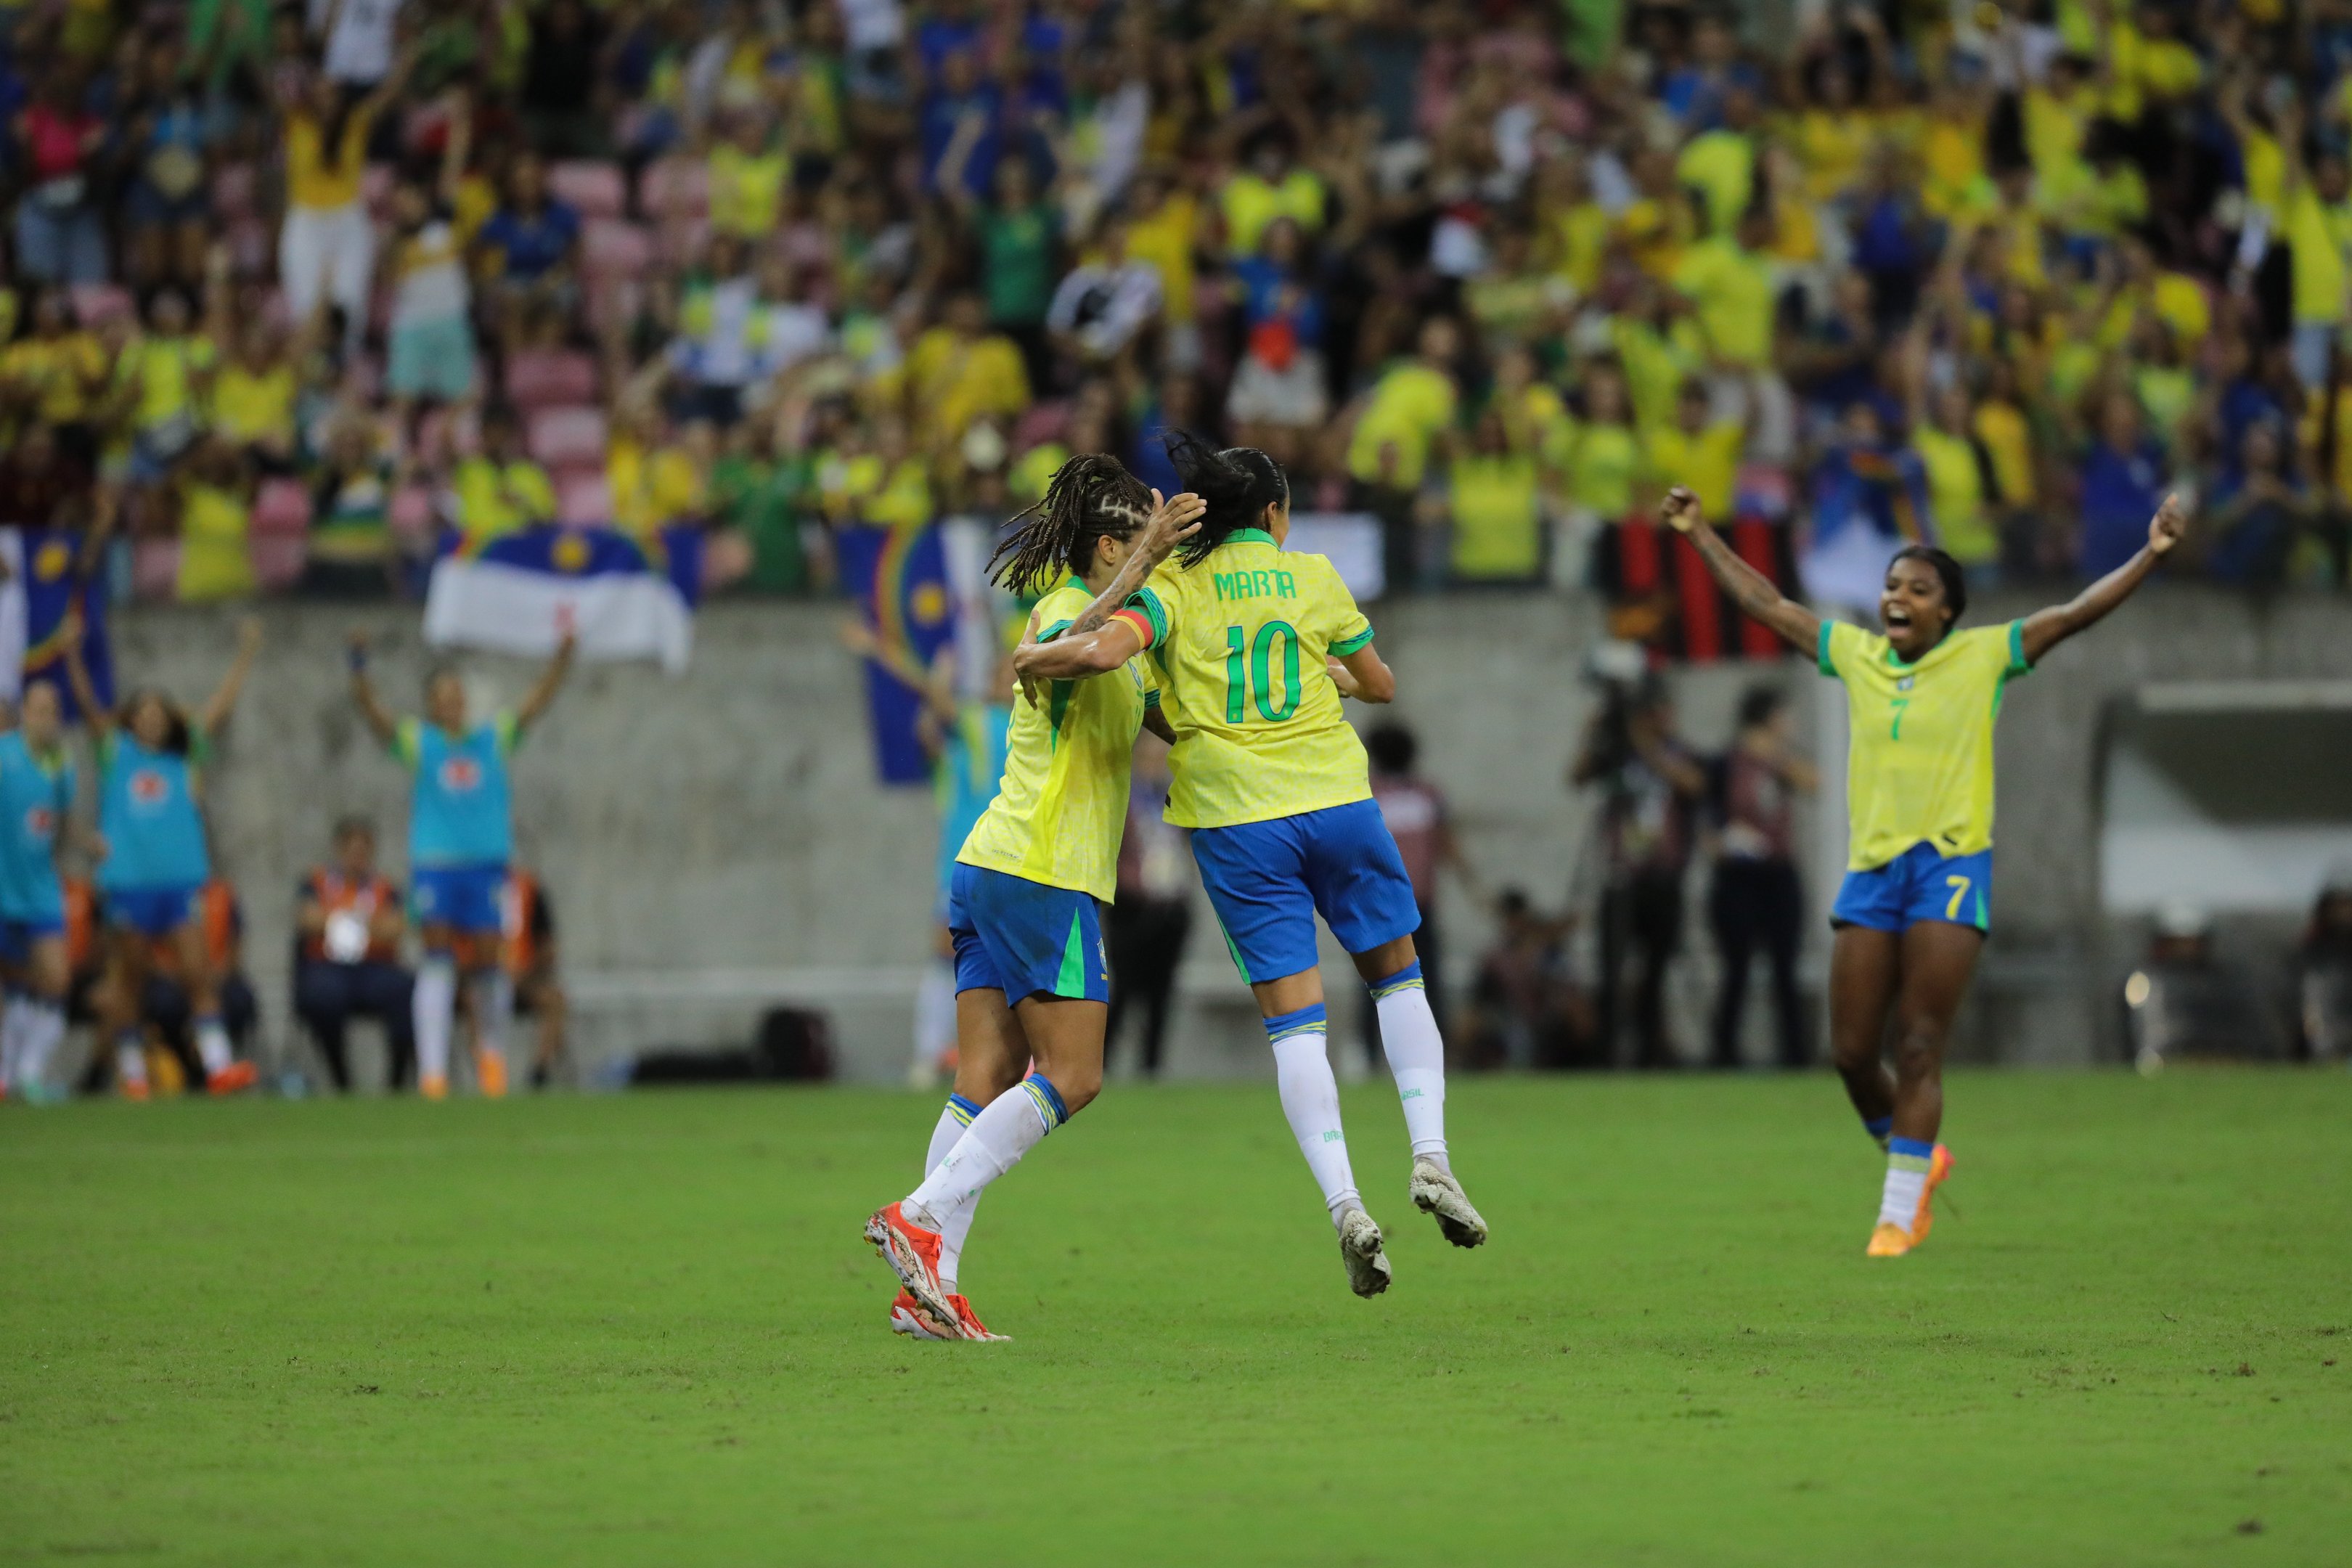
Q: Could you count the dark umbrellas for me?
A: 0